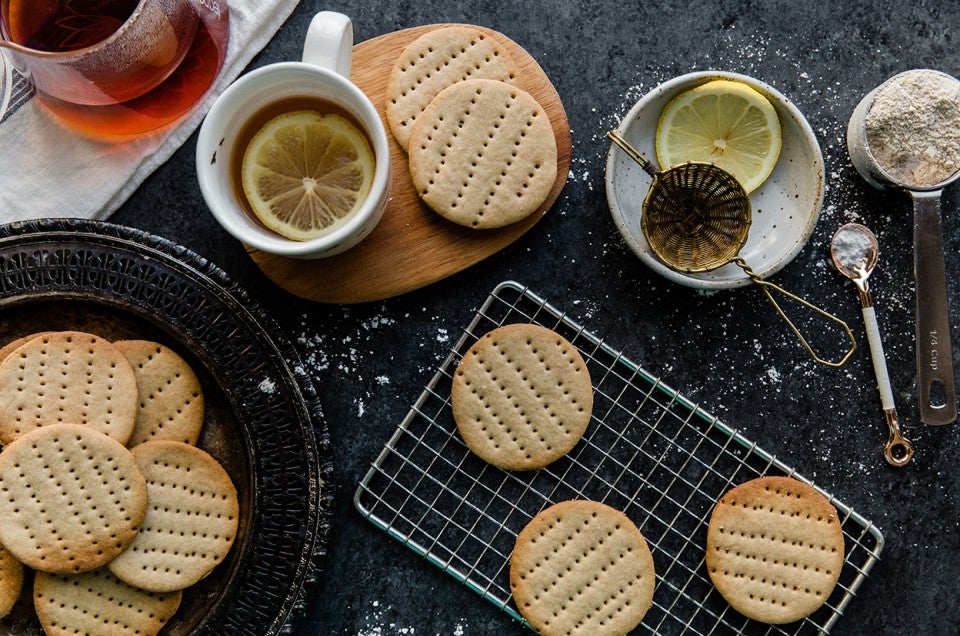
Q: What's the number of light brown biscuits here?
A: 12